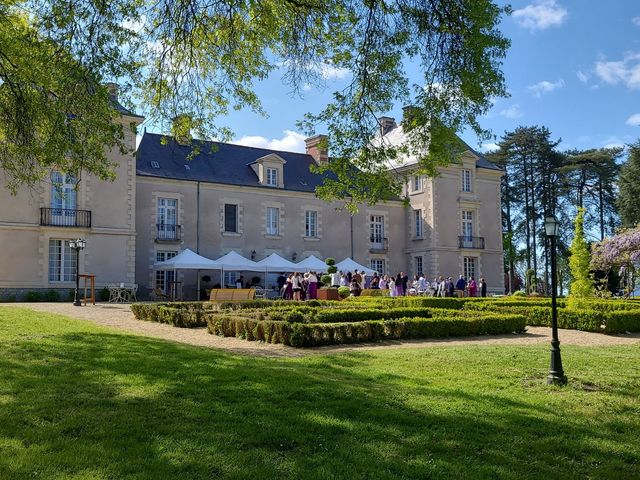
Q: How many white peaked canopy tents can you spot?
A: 5